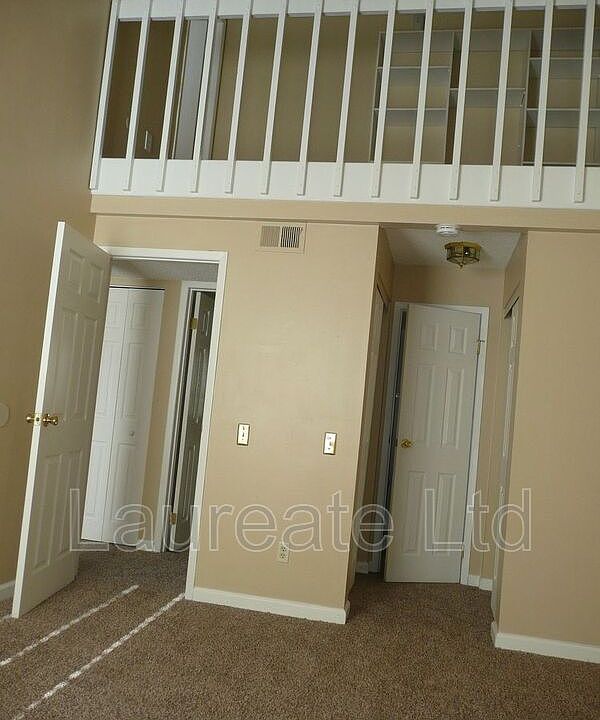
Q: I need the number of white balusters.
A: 14